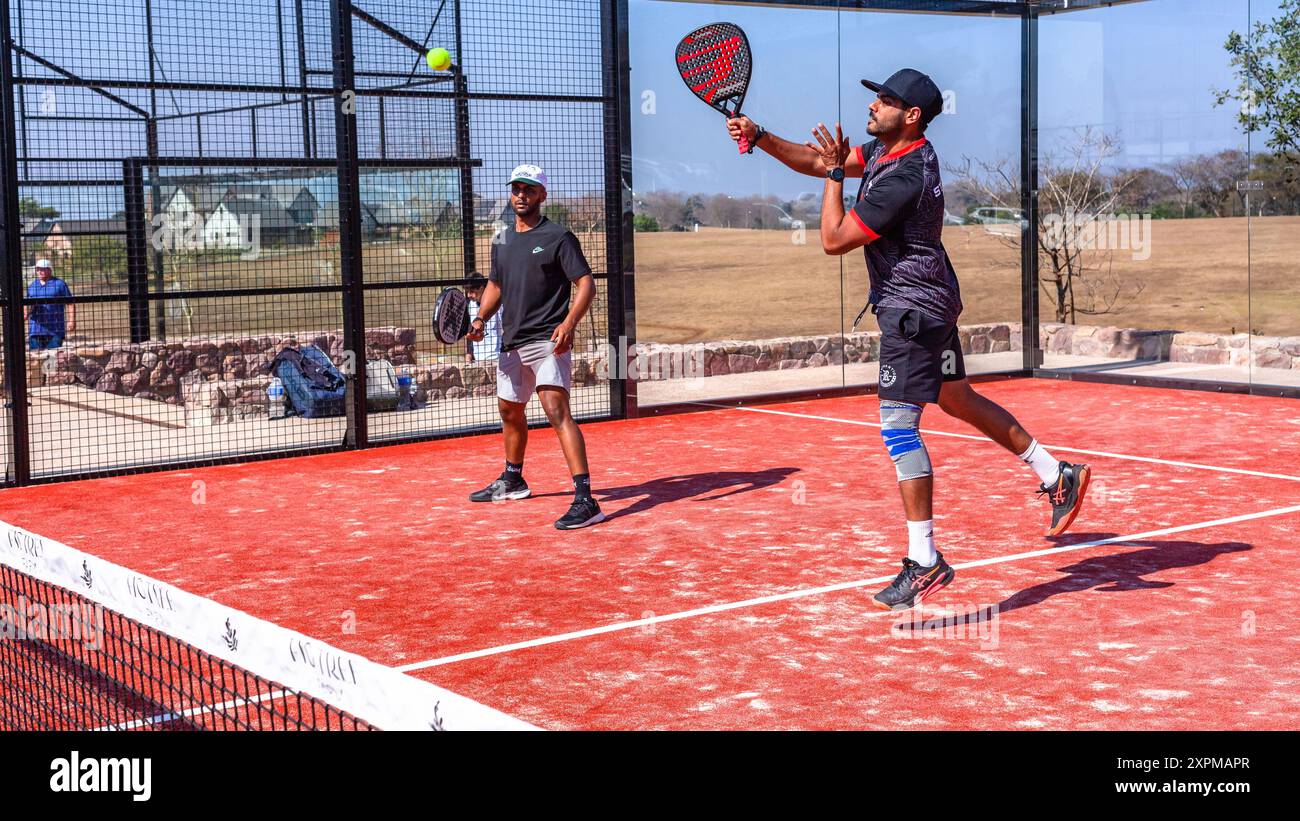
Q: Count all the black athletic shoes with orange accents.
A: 2